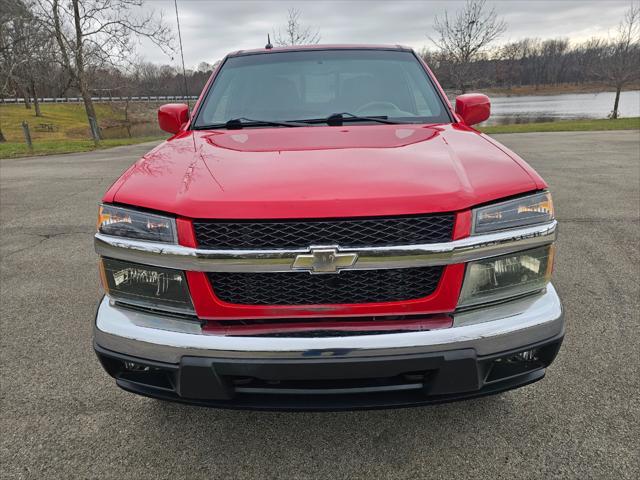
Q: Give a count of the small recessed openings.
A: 2